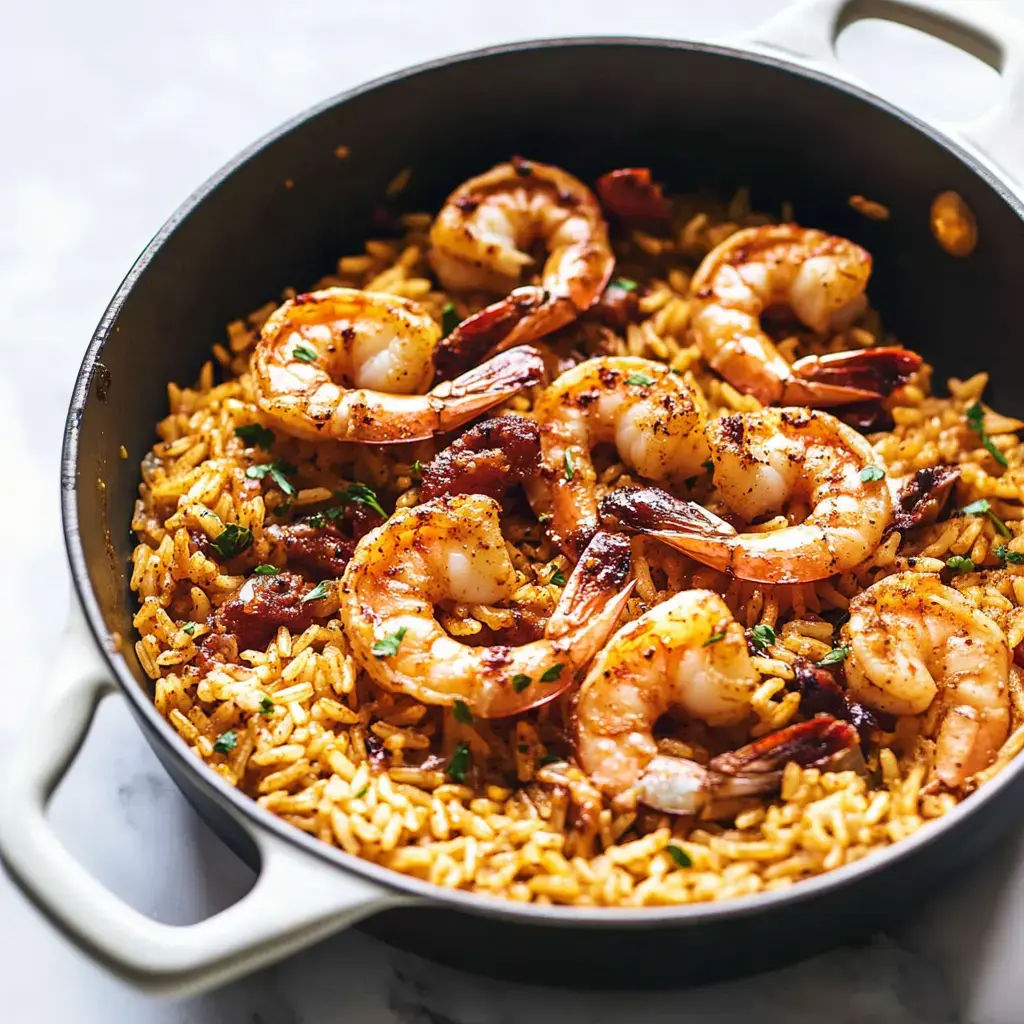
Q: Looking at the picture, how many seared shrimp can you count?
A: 8